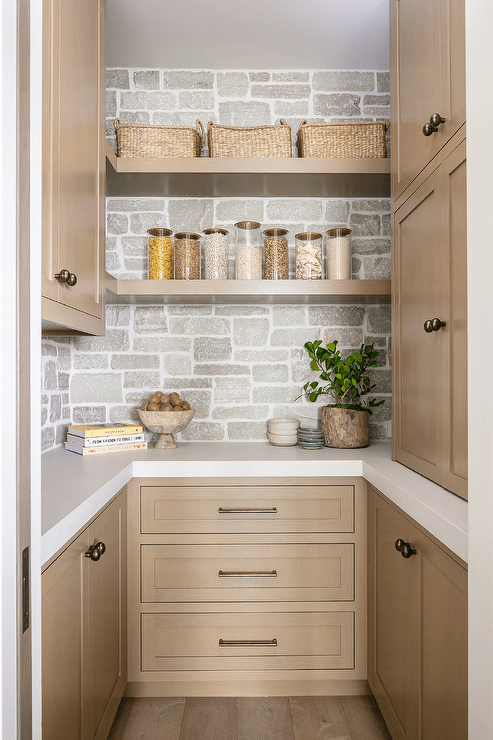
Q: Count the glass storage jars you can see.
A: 7